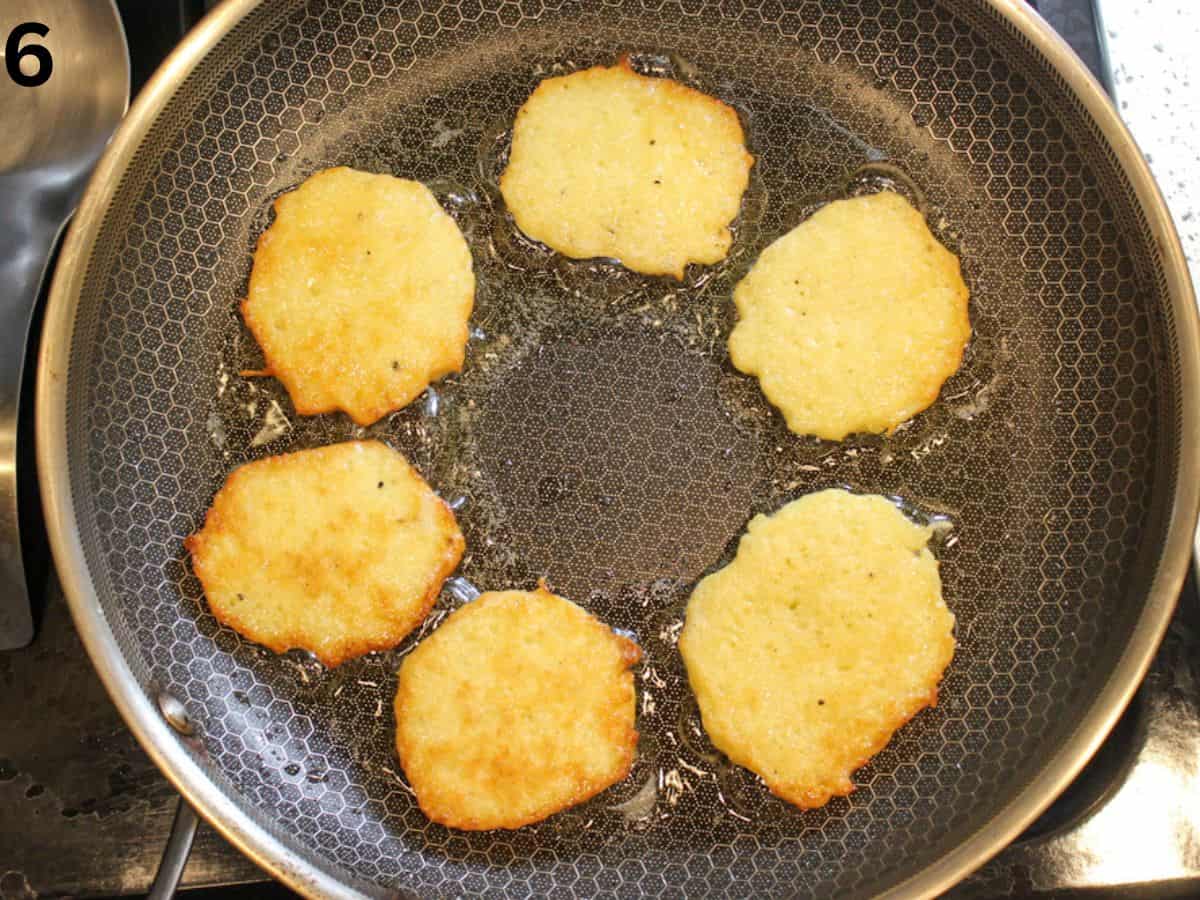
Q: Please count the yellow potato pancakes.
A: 6